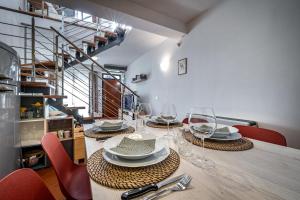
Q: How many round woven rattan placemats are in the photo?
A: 4